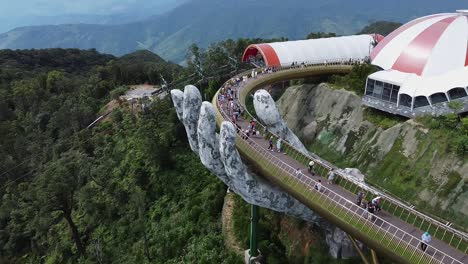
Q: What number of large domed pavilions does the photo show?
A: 1